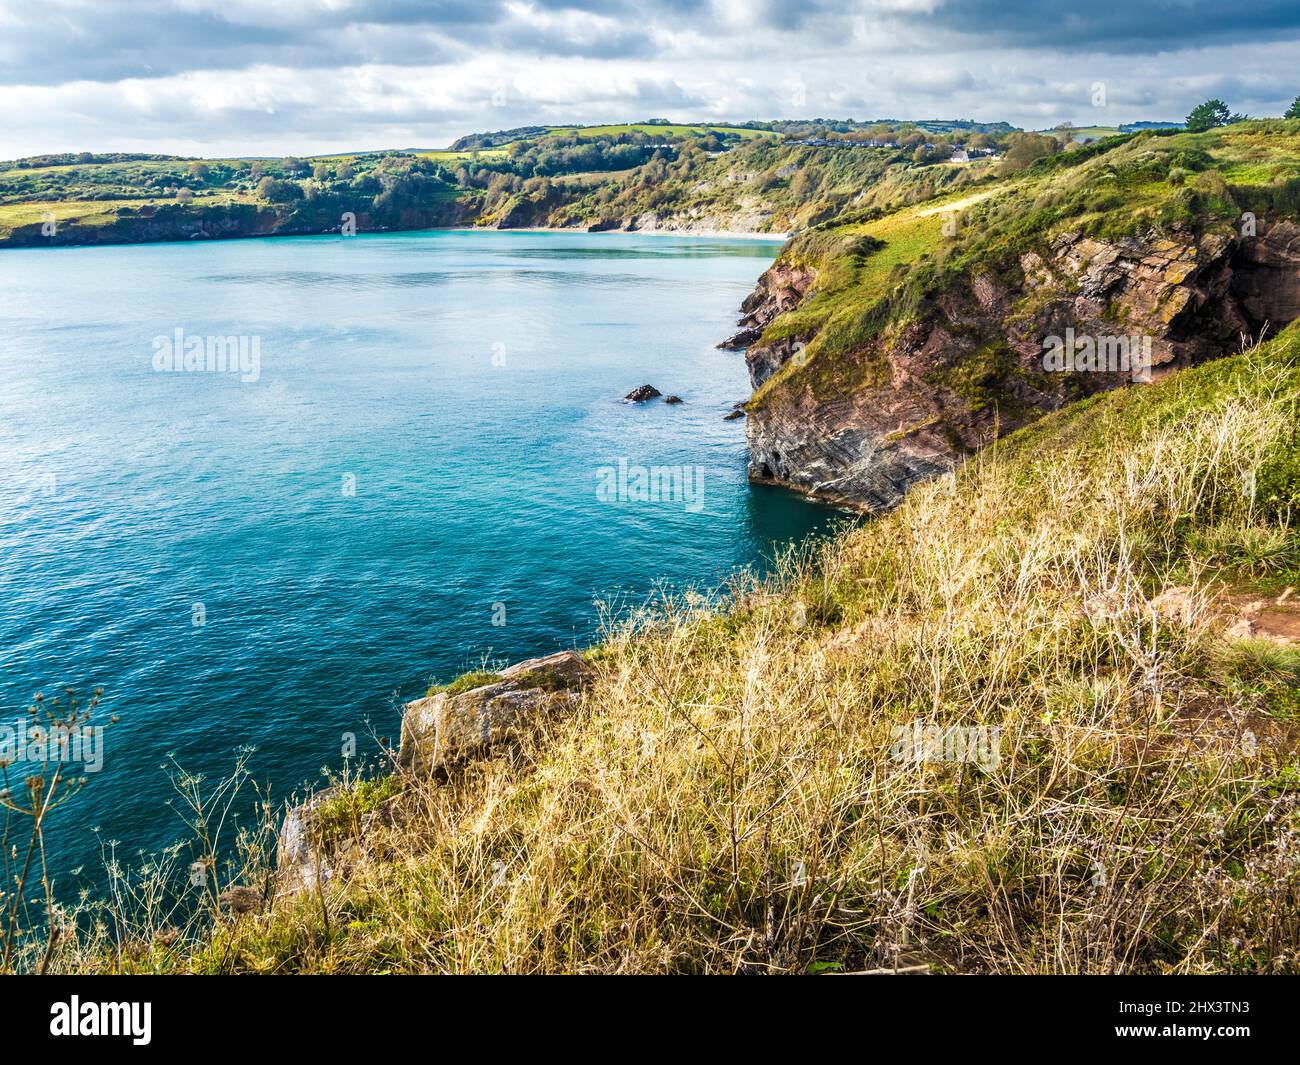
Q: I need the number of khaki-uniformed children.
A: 0